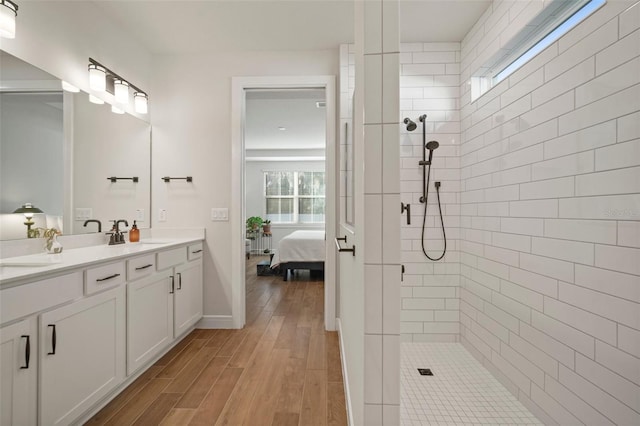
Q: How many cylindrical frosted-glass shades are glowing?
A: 4